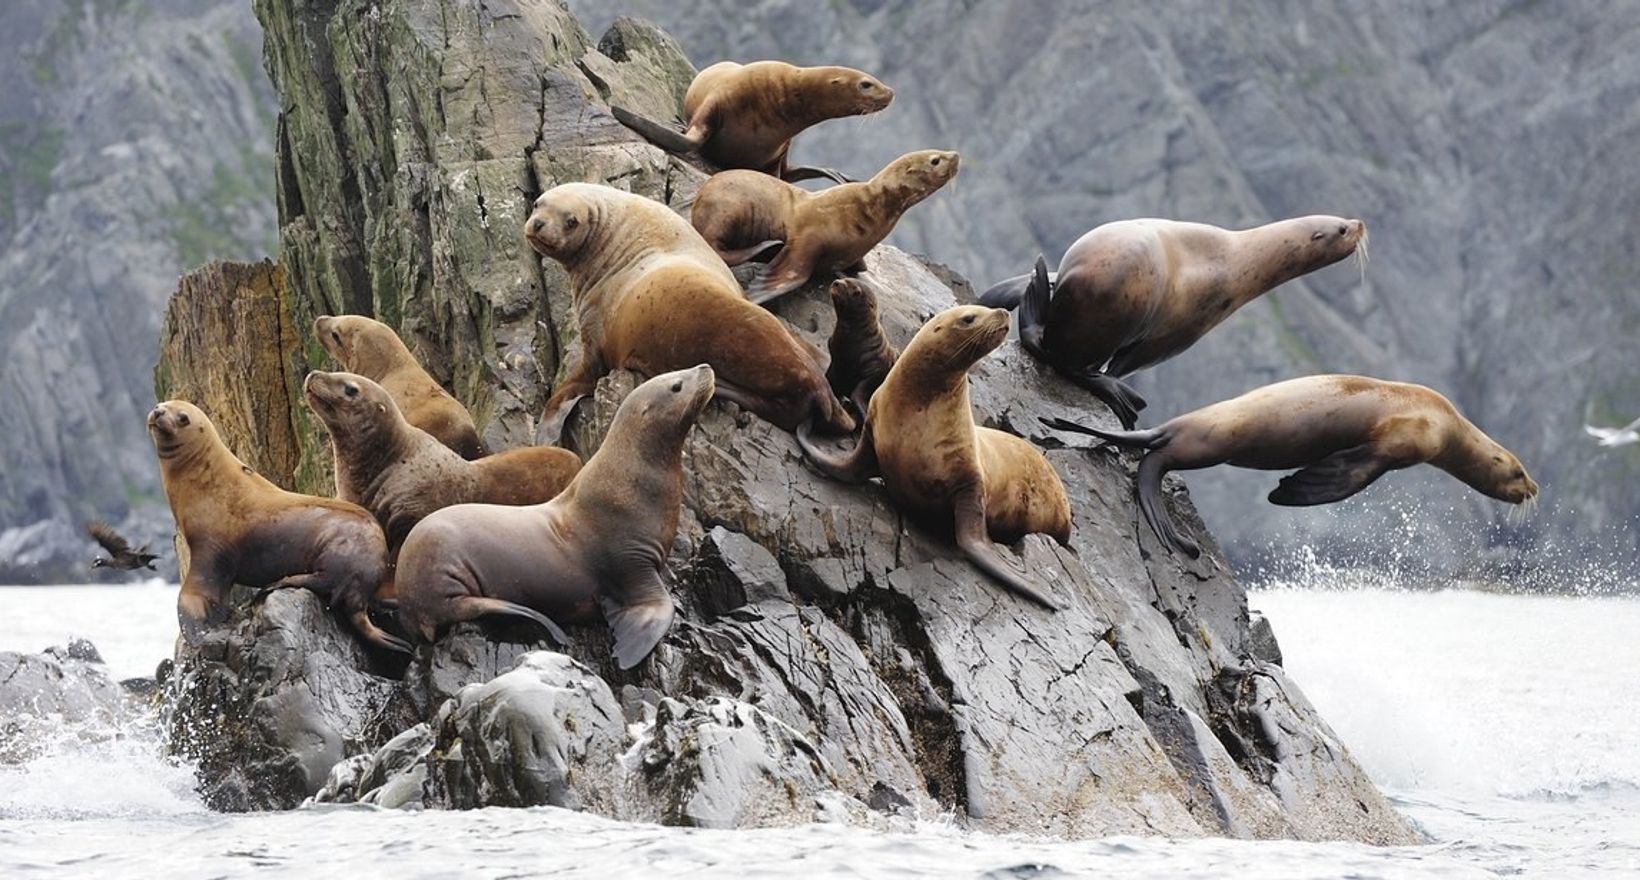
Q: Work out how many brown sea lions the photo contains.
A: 11